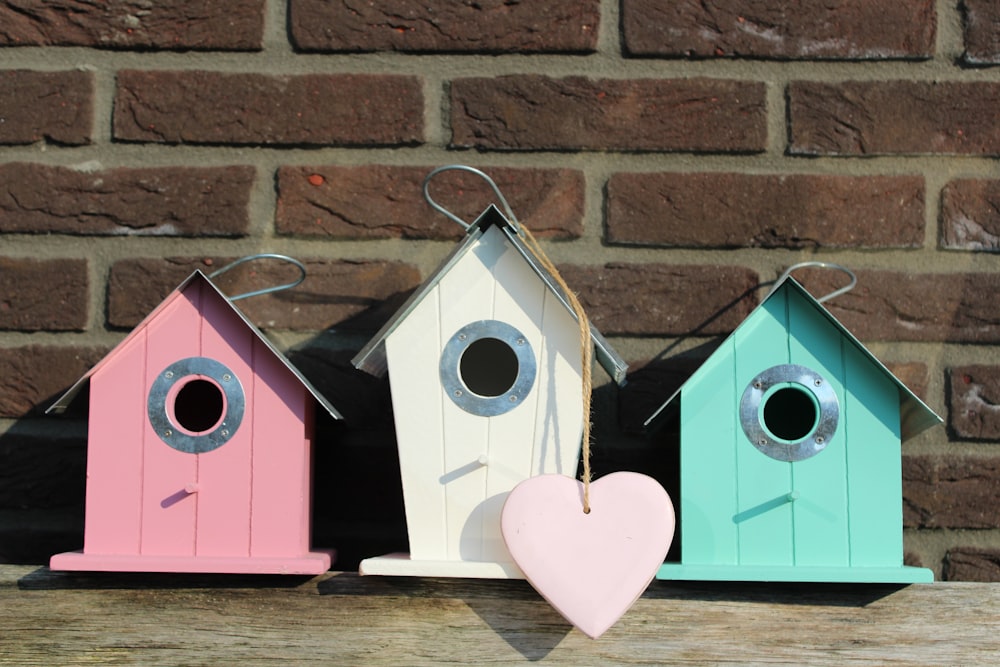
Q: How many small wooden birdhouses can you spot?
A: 3